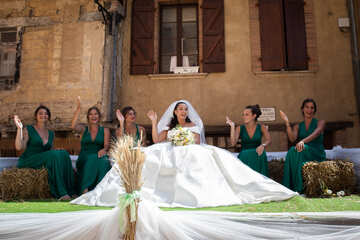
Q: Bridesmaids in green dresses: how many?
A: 5